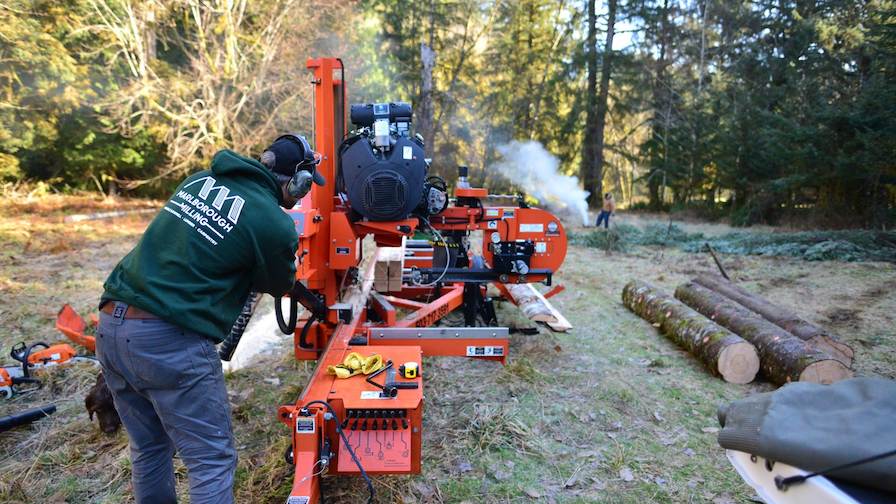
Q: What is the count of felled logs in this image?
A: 3